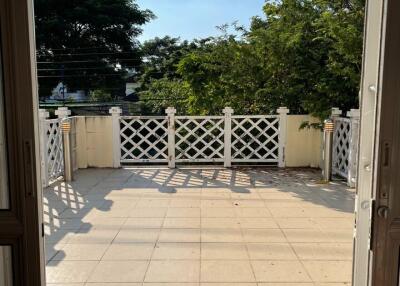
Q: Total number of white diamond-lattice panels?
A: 5